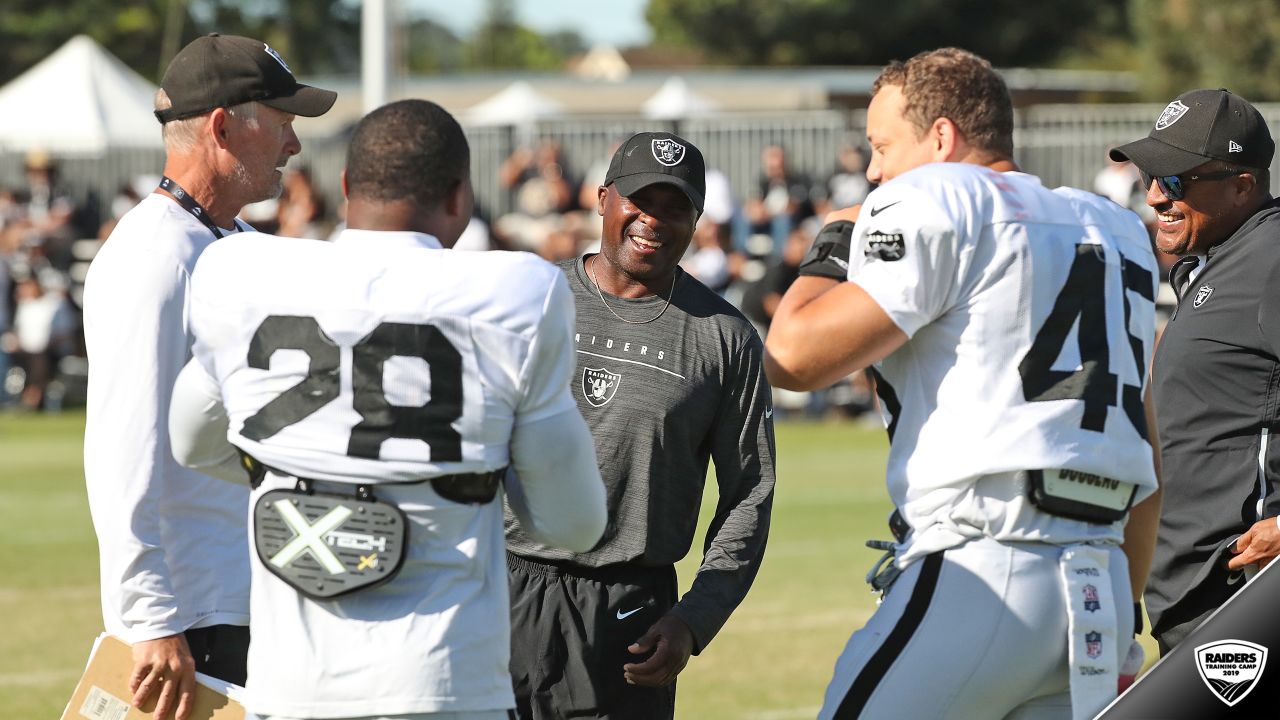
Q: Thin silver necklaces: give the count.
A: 1